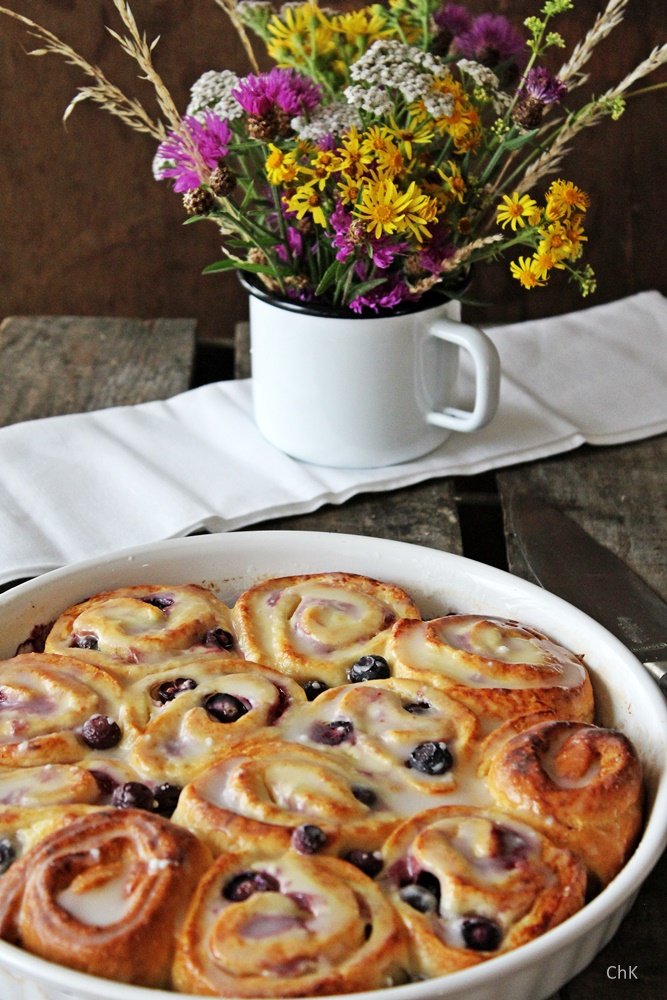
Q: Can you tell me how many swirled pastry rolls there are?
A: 12